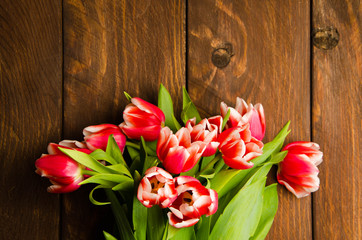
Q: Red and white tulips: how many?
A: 11